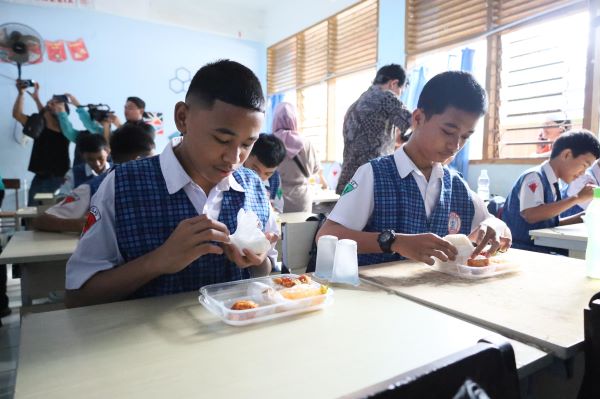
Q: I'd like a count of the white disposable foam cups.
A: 2